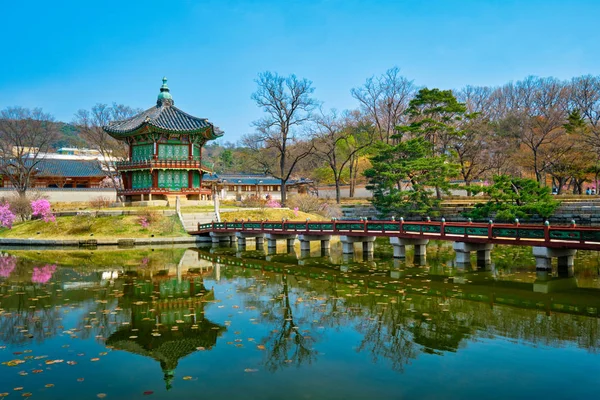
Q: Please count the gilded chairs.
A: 0